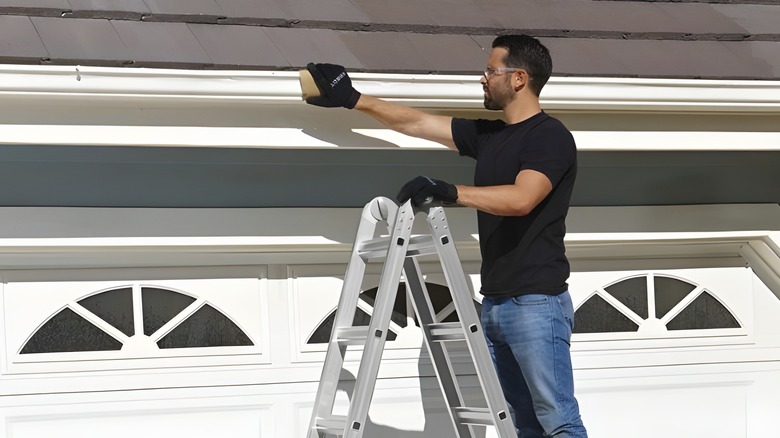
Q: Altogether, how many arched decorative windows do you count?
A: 3